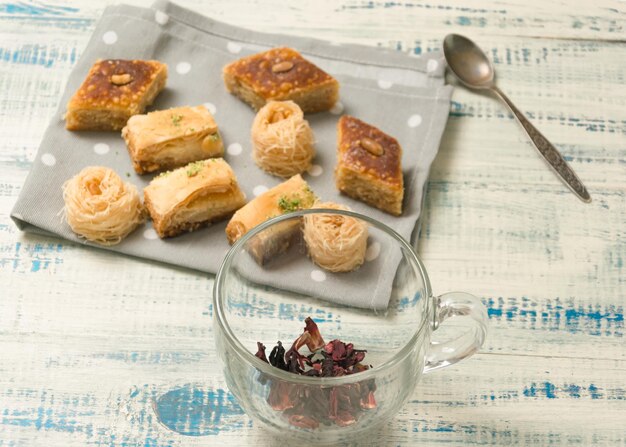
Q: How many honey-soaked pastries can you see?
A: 9